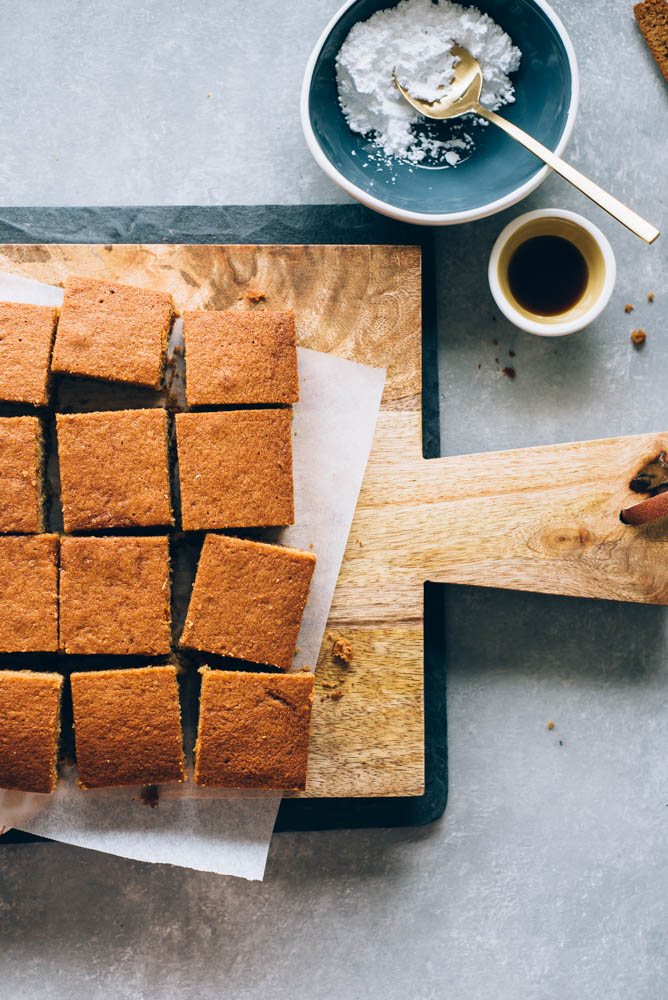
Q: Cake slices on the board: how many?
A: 12